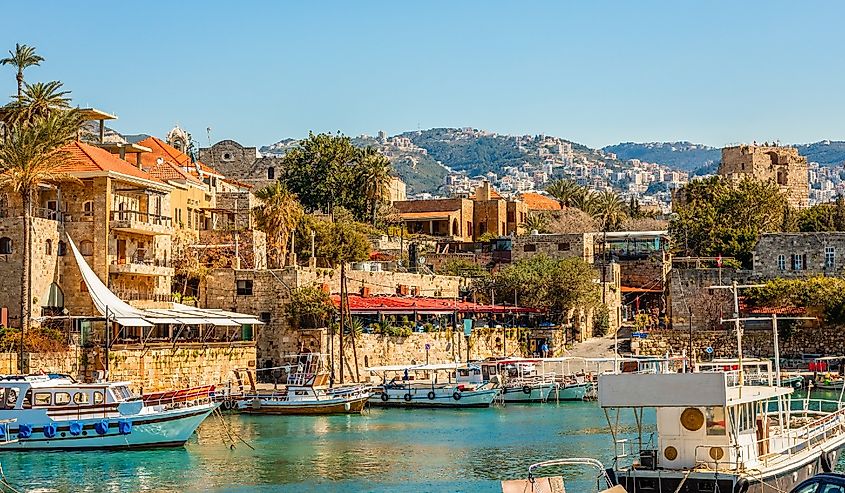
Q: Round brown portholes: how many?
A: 3